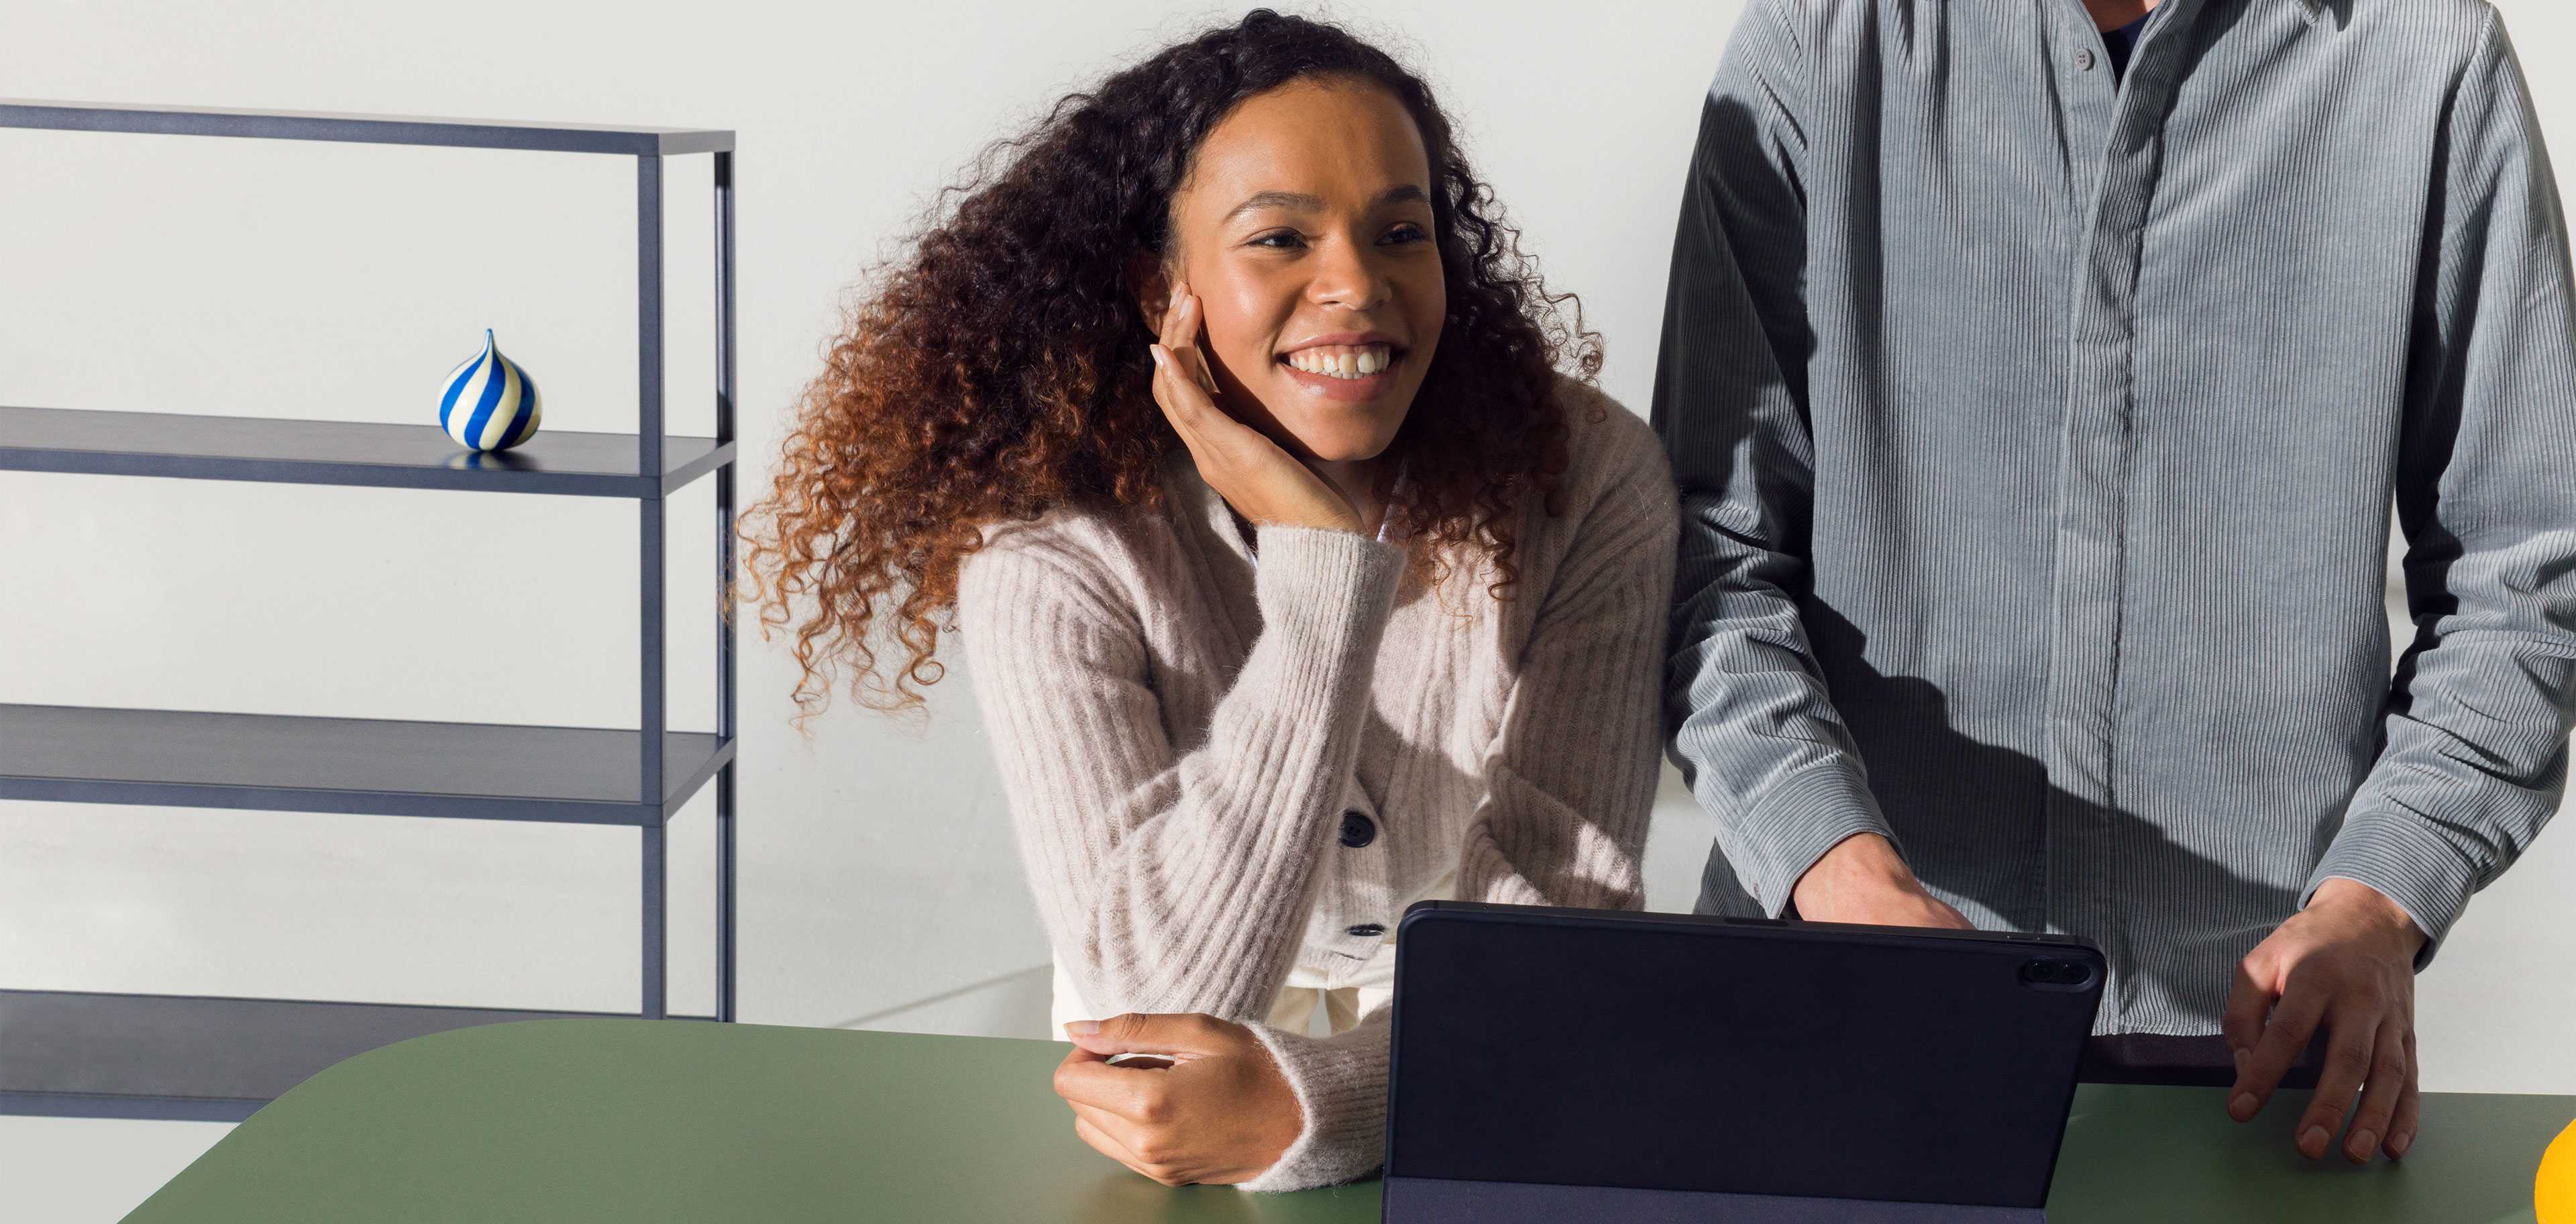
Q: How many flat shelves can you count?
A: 4